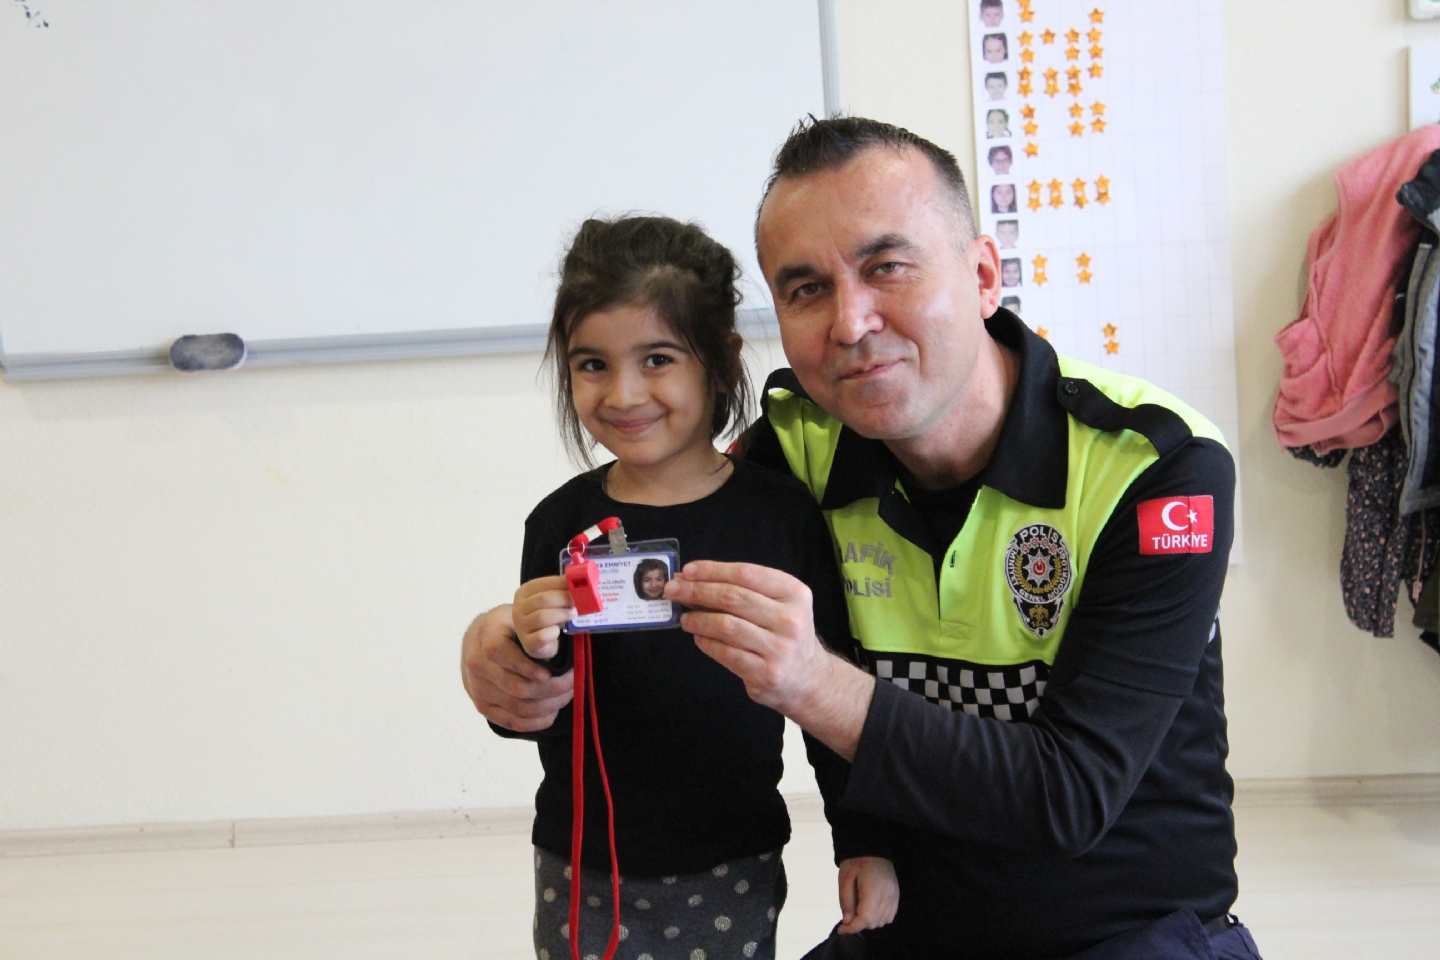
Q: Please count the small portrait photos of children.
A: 10